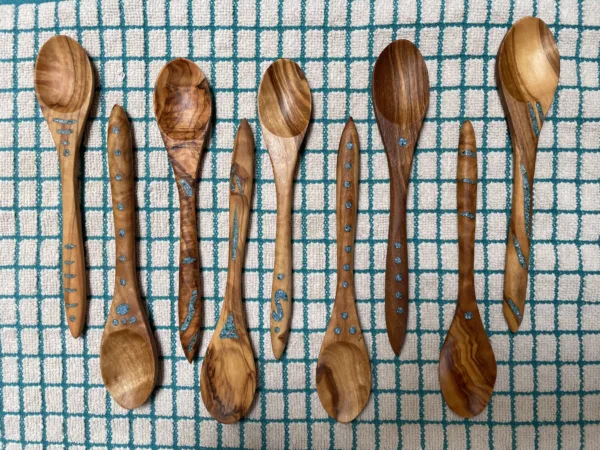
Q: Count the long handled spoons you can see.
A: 9